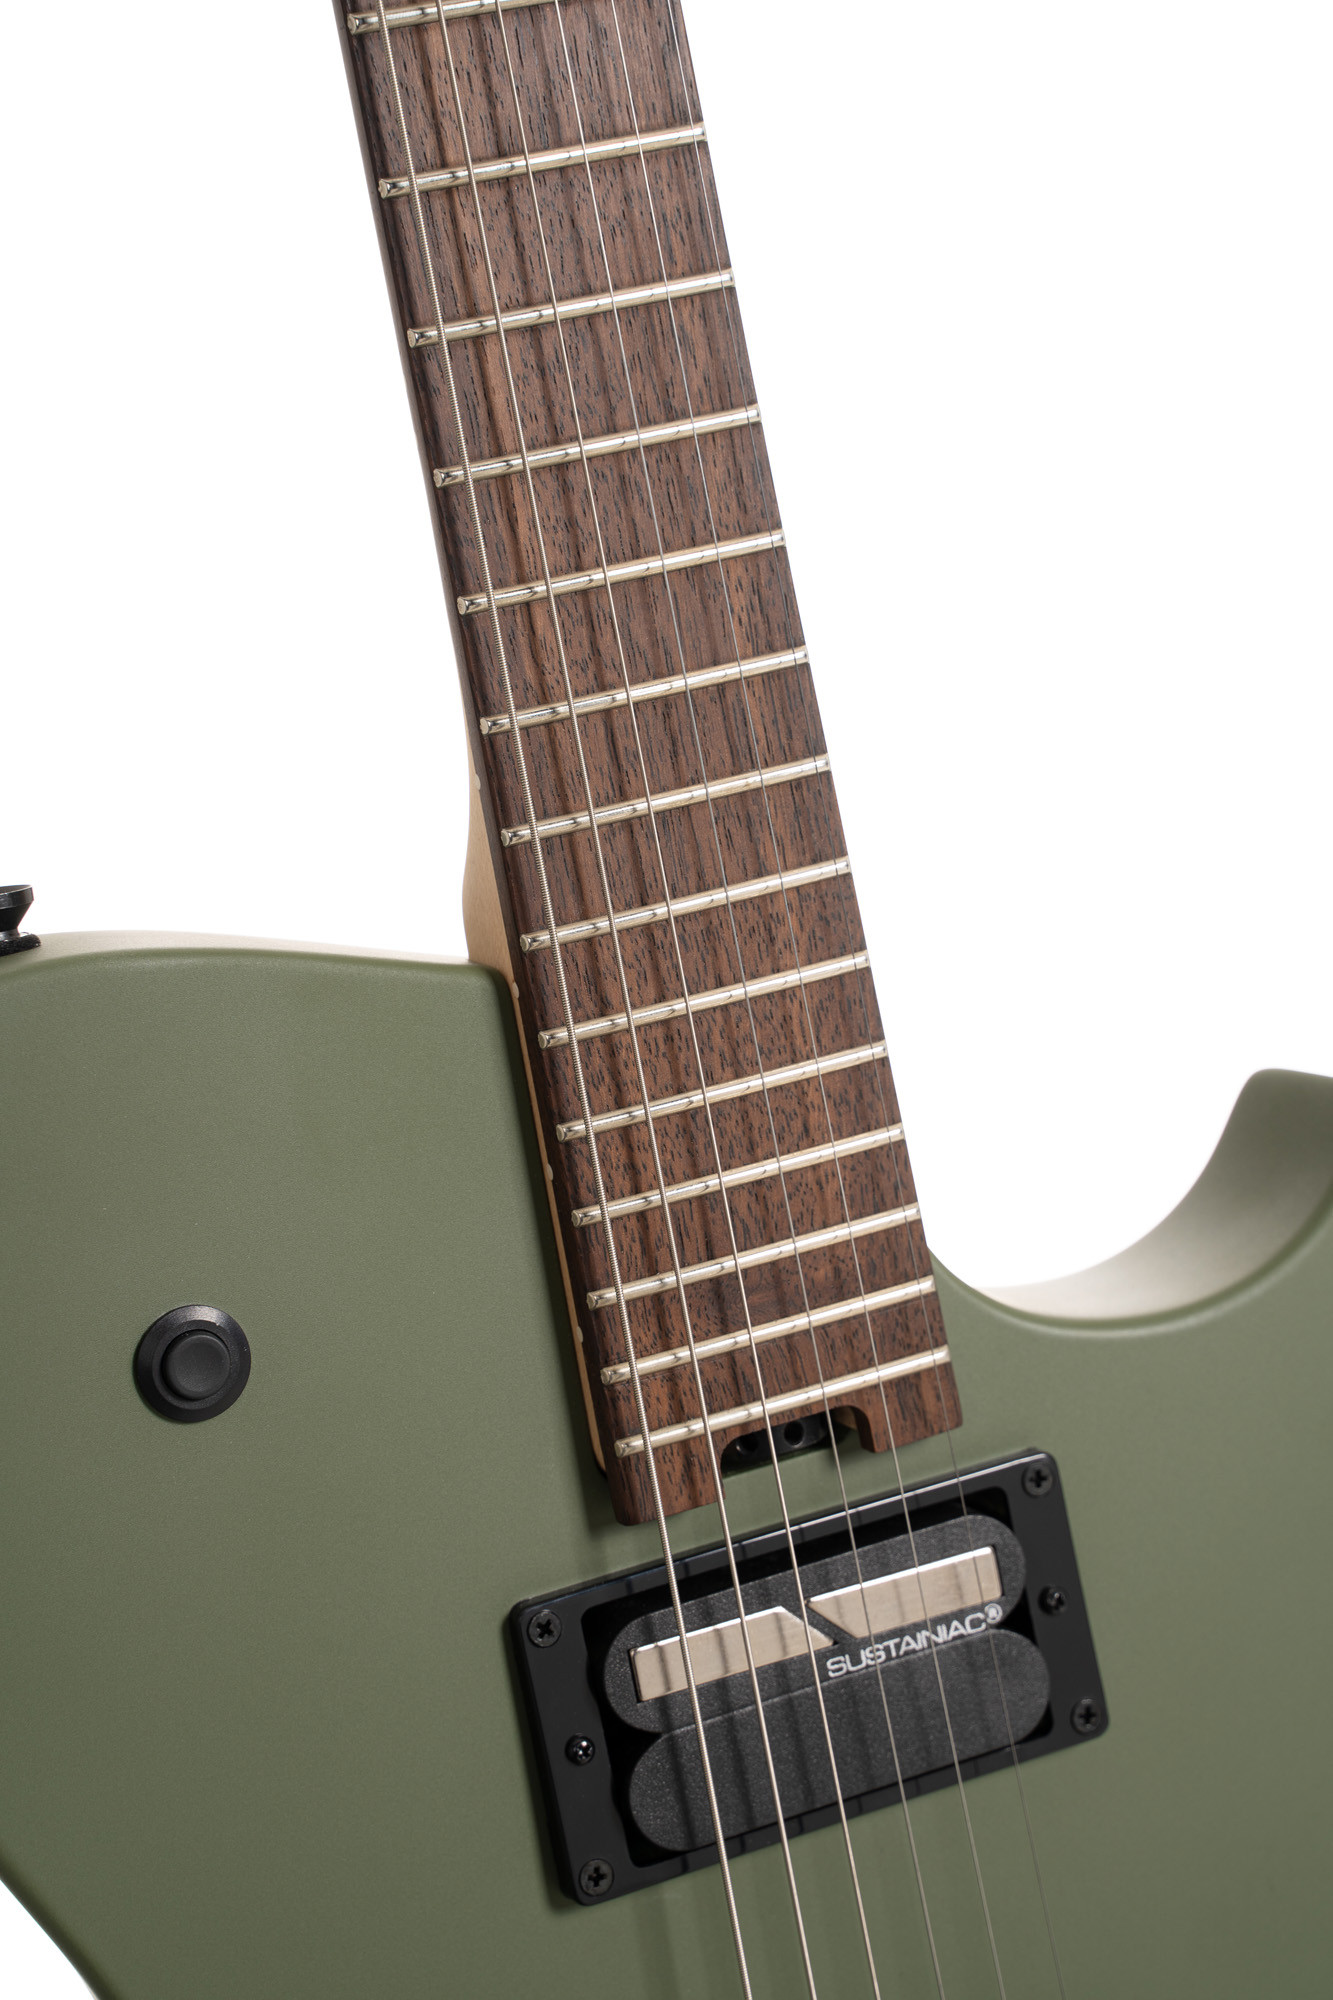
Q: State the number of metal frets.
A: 14